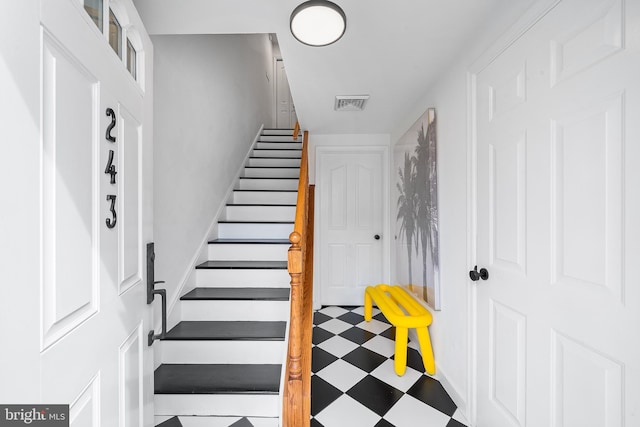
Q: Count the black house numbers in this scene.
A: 3